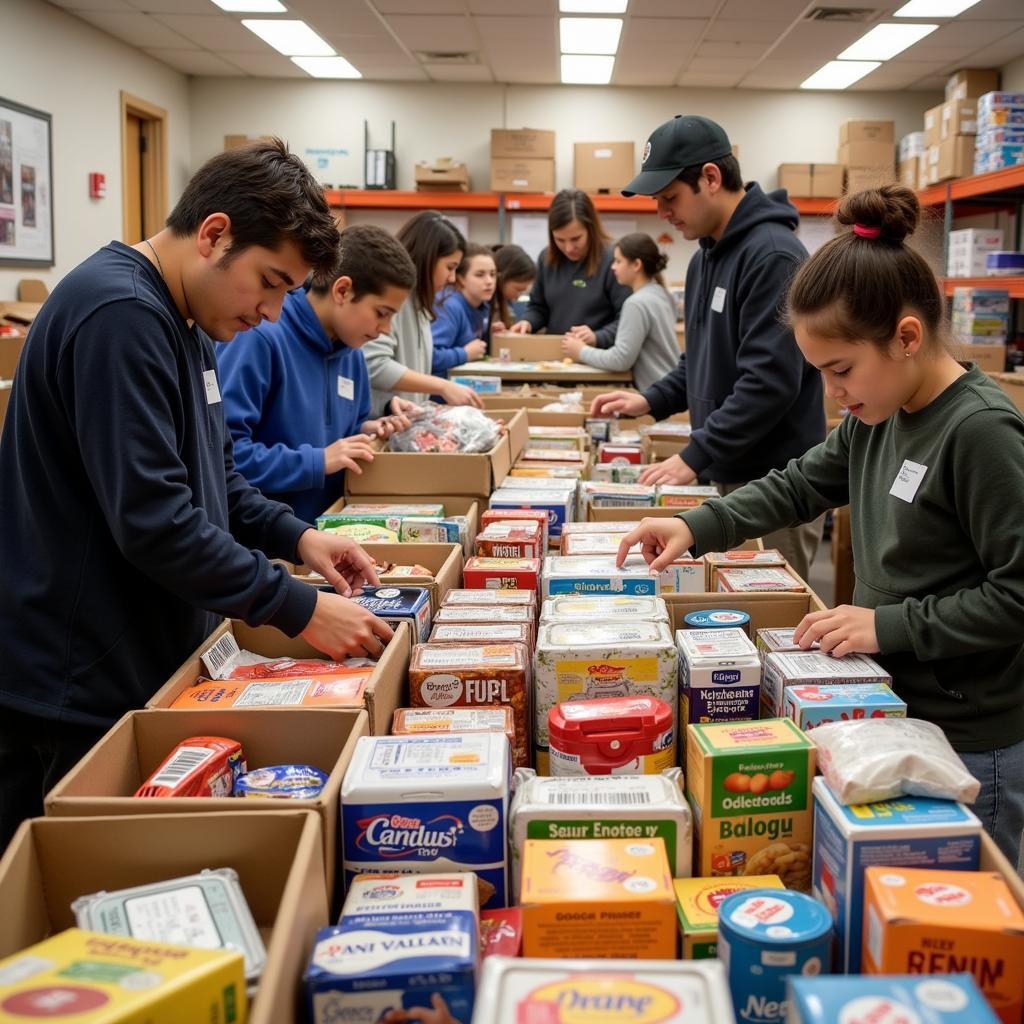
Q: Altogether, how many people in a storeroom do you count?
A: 9